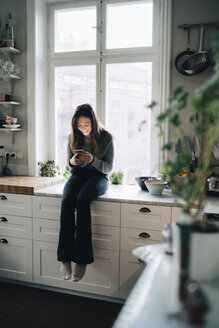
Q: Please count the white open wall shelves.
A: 4